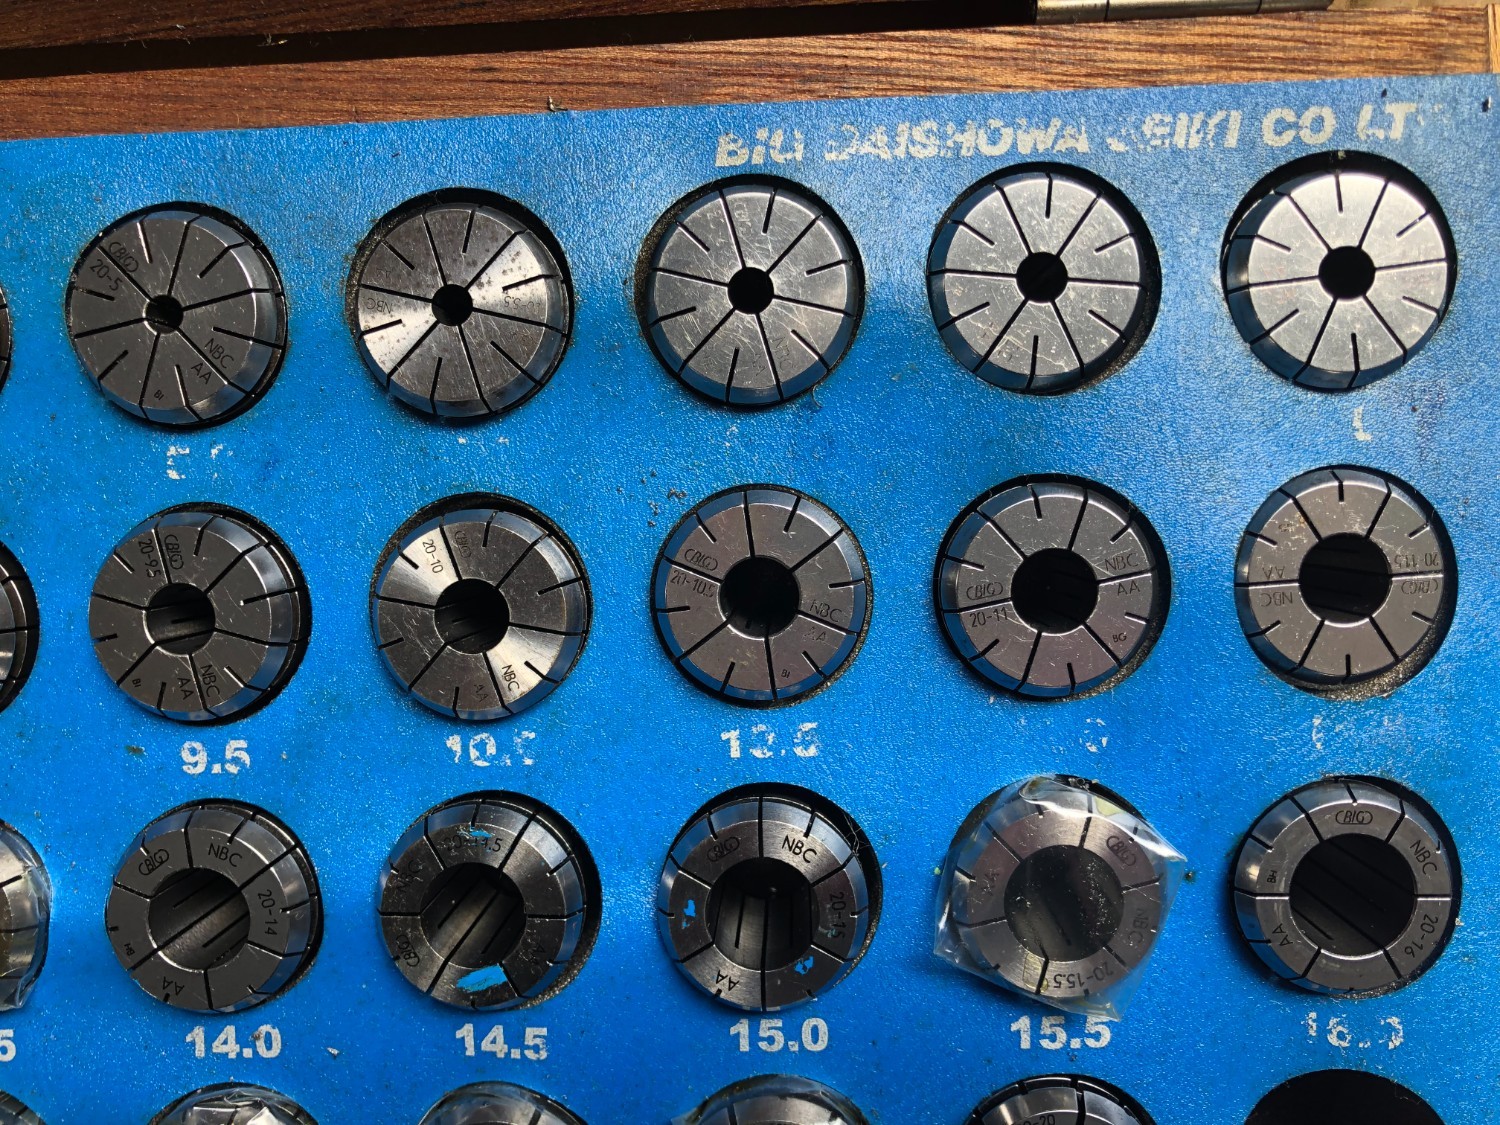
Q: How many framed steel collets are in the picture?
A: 15